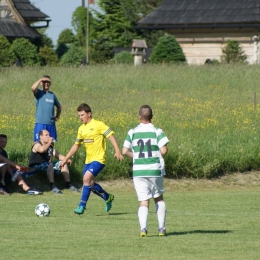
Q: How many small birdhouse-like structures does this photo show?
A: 1